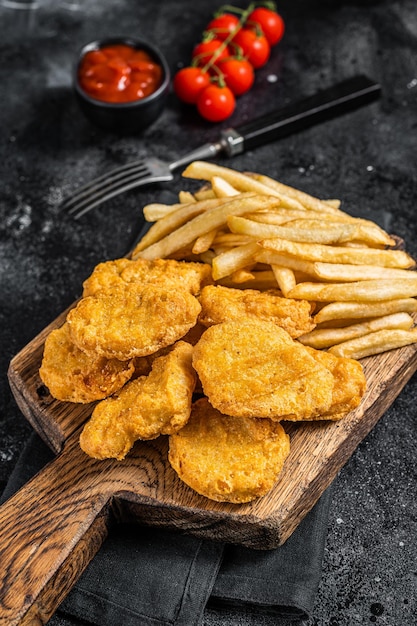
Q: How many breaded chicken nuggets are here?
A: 8